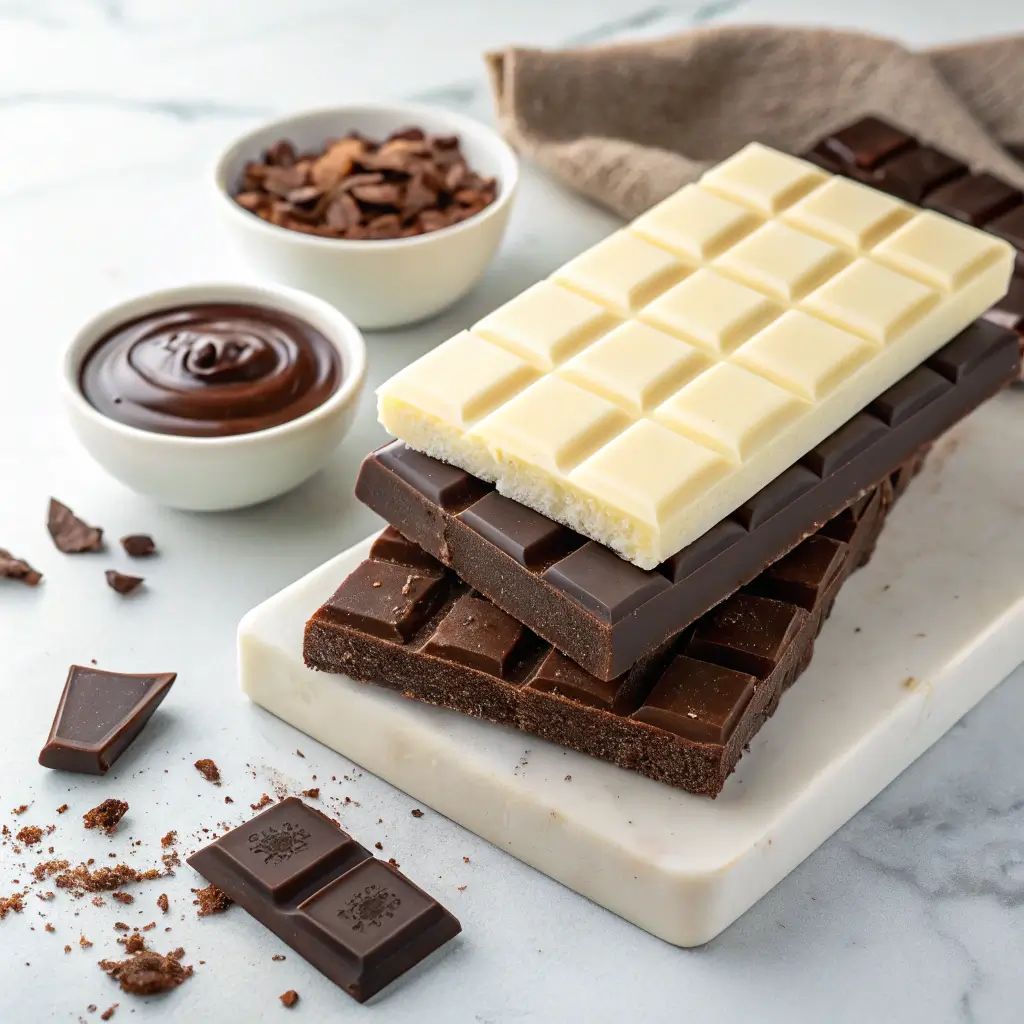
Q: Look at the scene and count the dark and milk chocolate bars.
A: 3